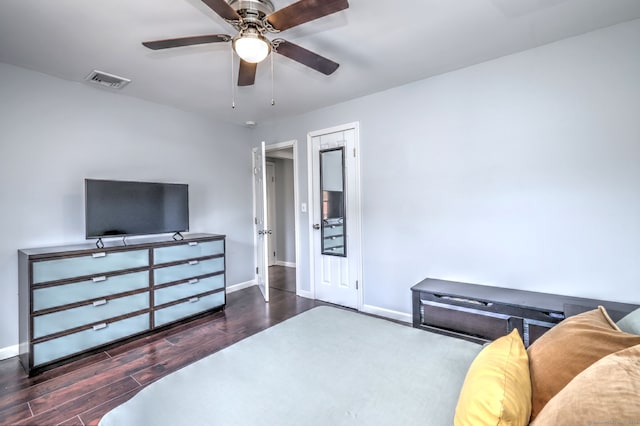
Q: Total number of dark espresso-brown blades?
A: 5